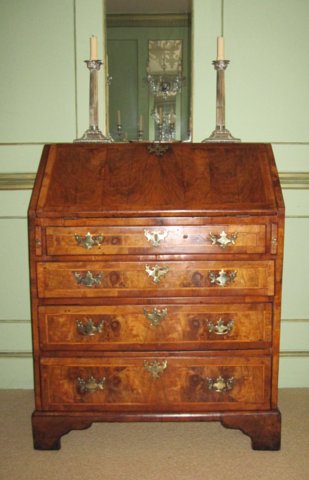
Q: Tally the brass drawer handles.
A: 8